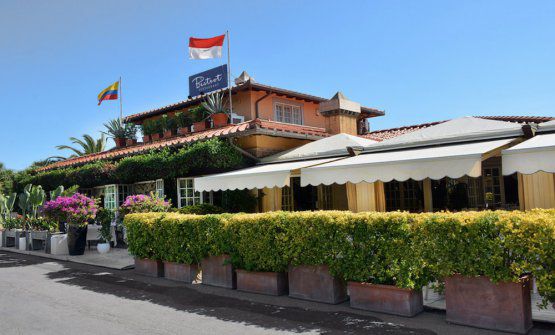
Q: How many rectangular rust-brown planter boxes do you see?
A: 7